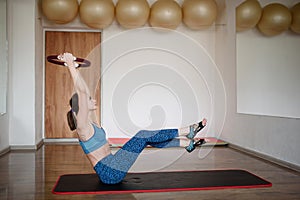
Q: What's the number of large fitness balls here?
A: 8